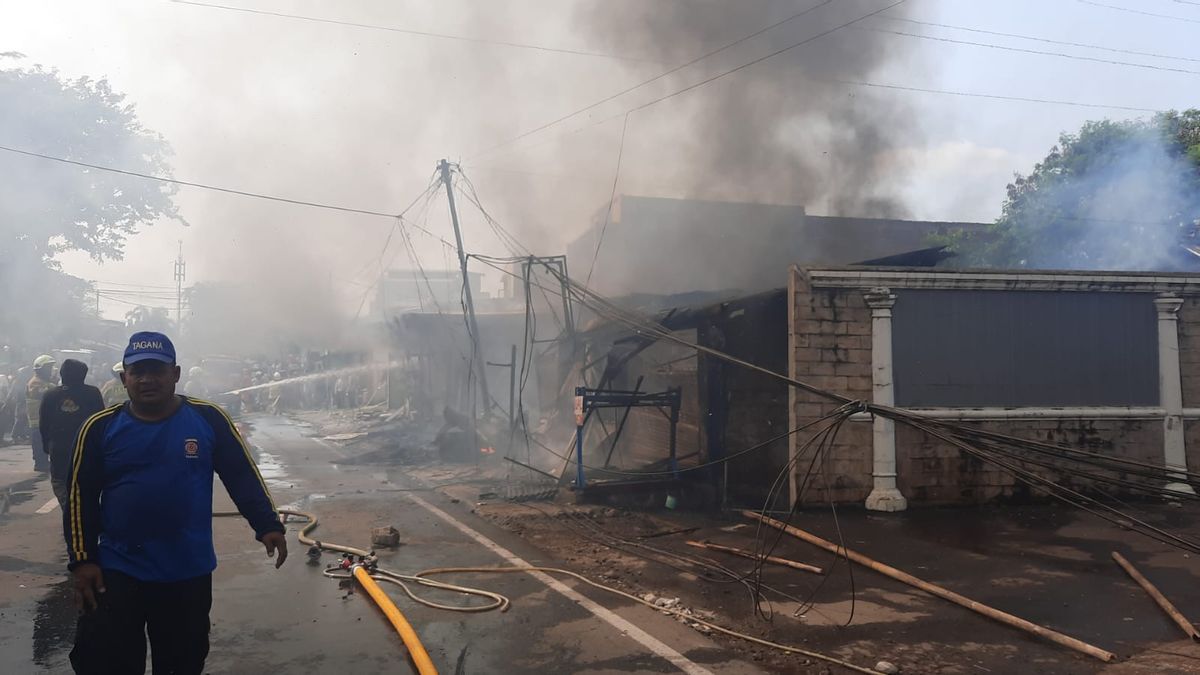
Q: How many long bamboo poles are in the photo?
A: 3